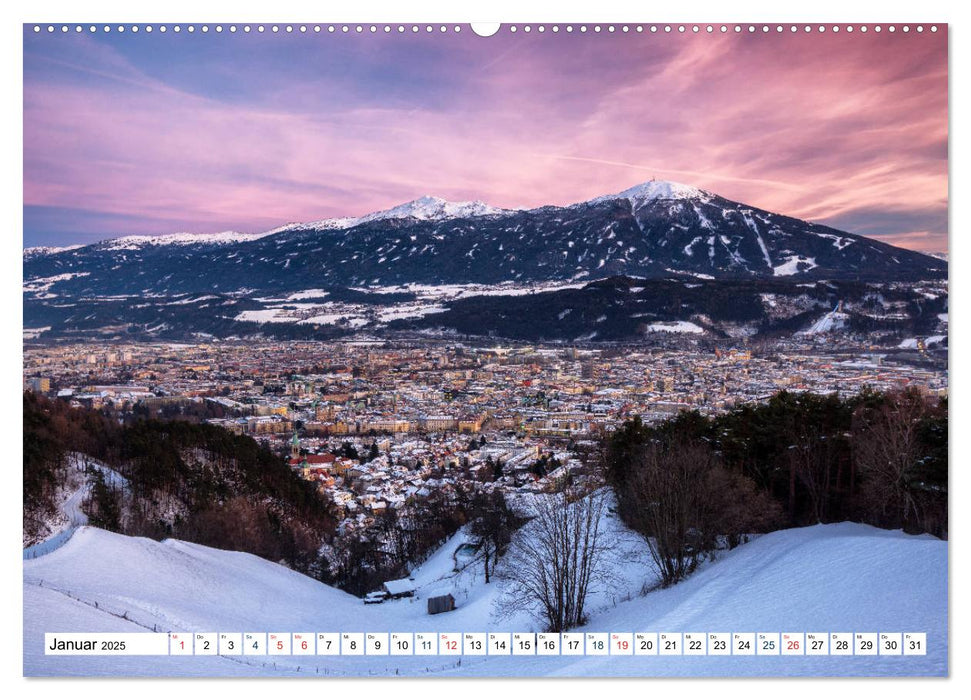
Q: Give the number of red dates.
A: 6